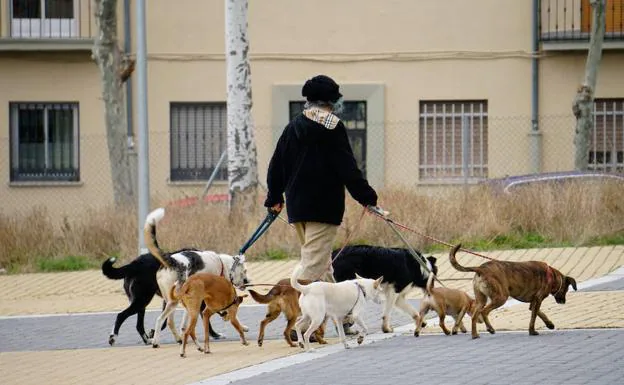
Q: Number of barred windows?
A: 4